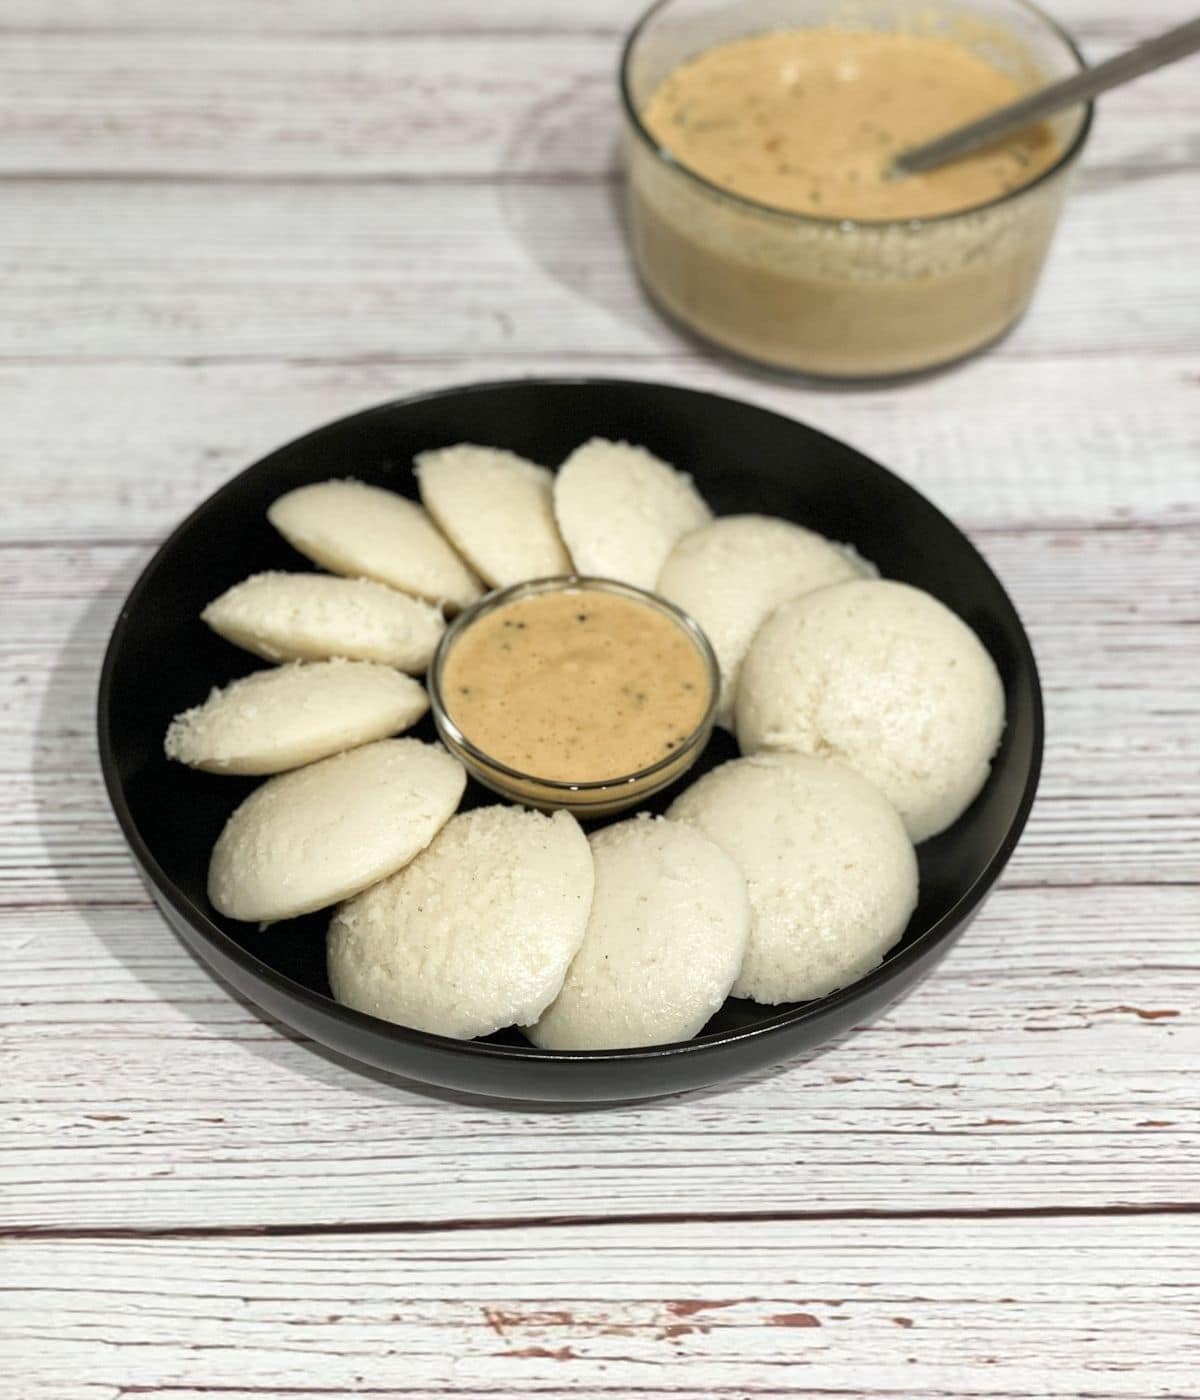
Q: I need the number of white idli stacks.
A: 11